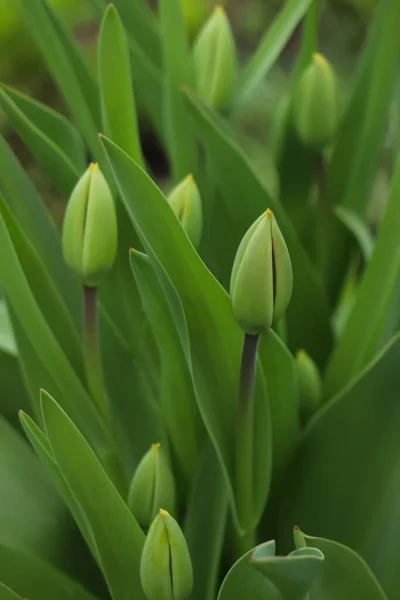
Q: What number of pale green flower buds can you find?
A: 8